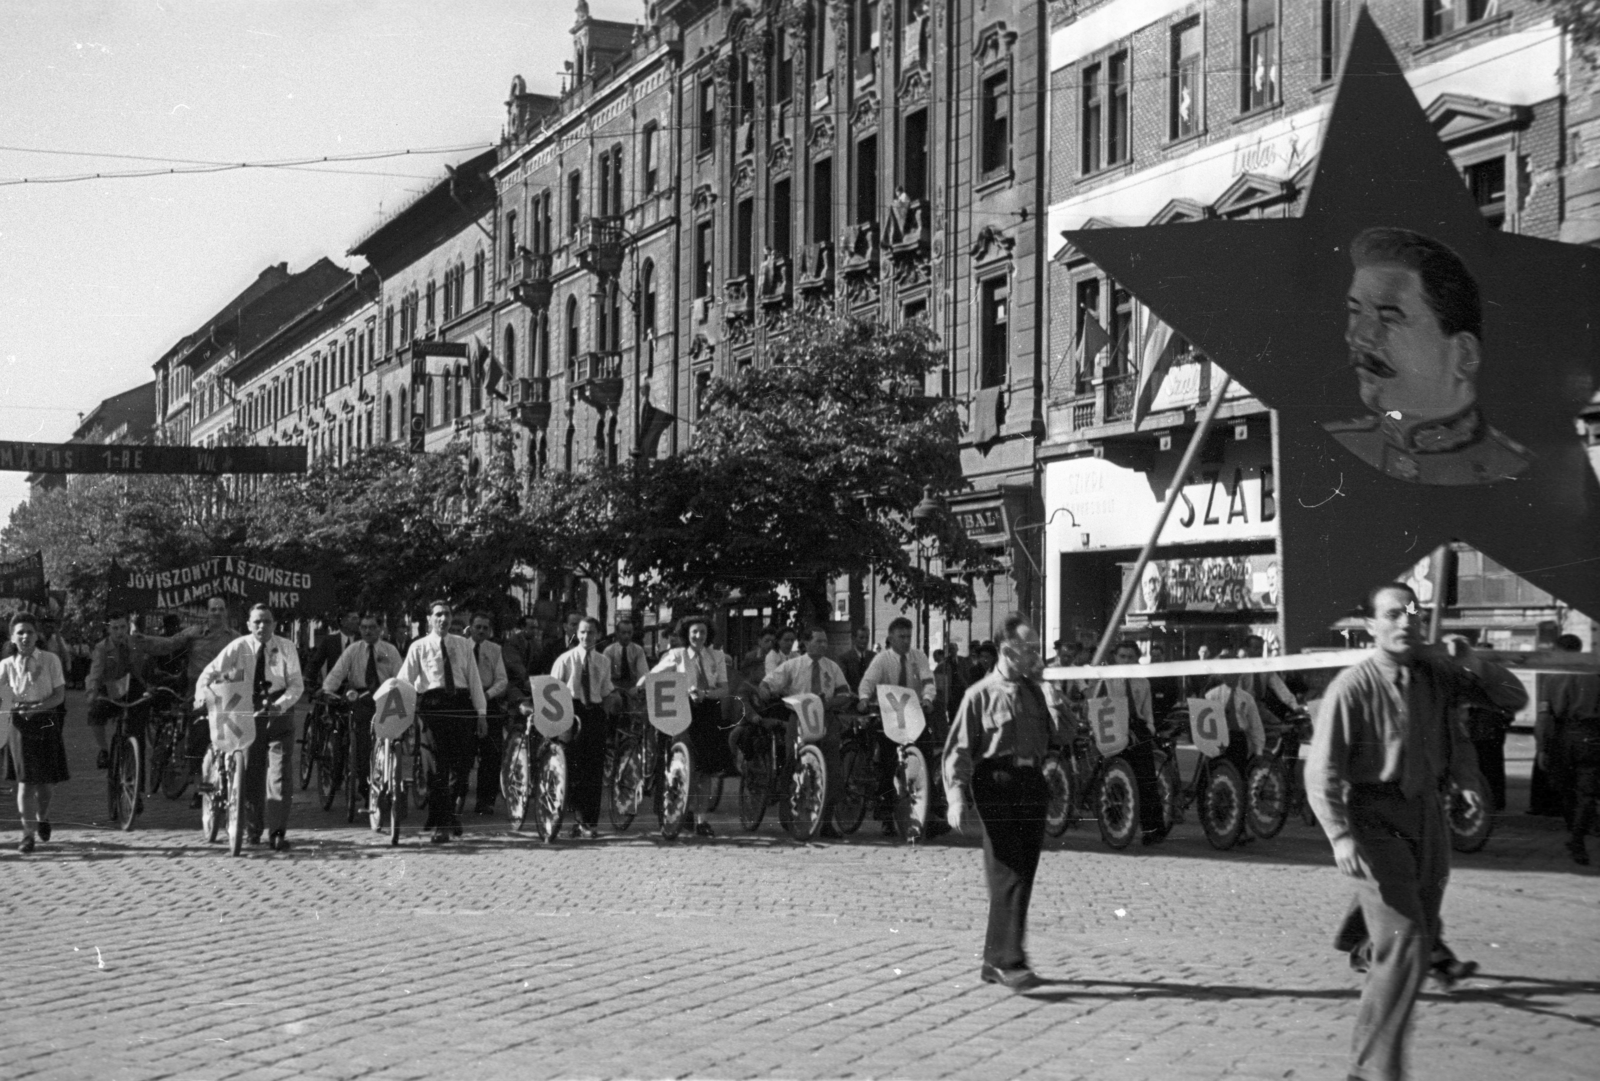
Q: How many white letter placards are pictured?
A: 8